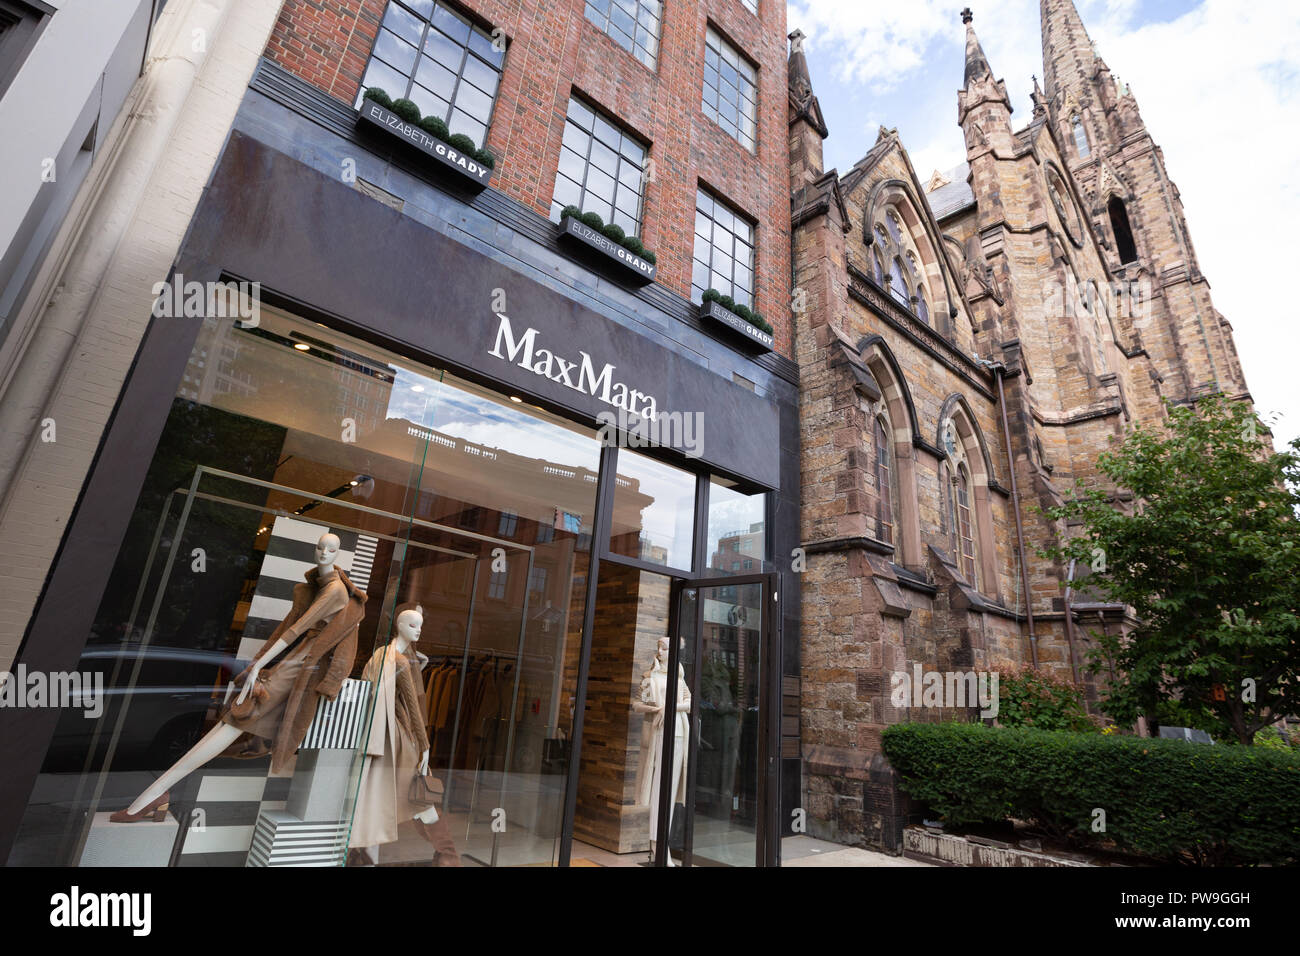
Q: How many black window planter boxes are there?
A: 3